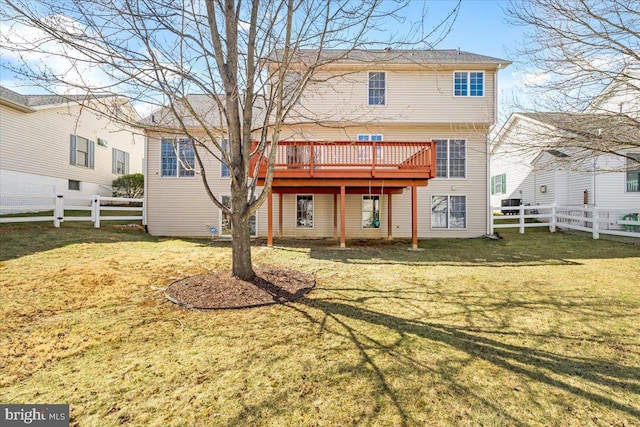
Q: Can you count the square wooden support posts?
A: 6